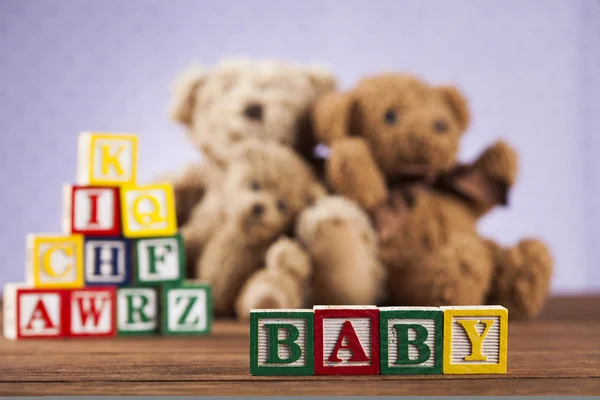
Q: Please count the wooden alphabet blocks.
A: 14